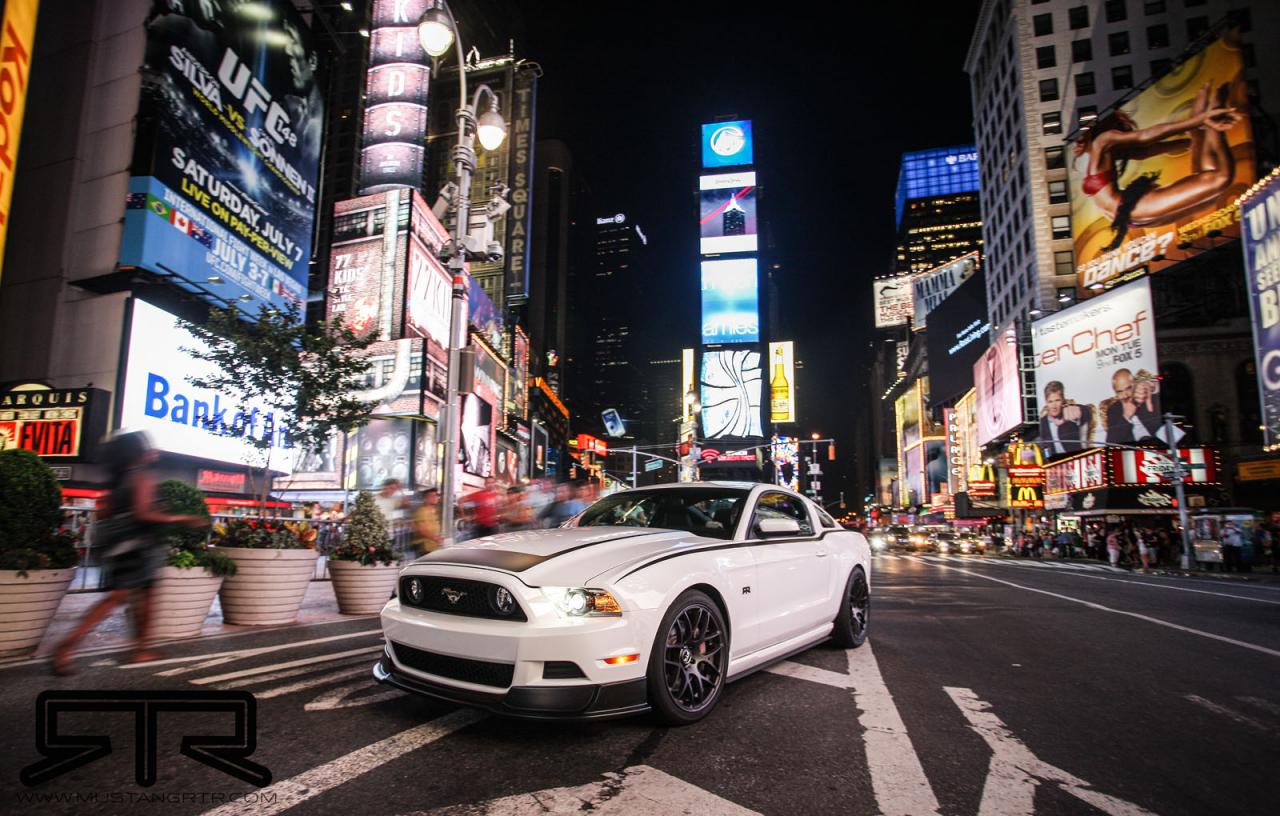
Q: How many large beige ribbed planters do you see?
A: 4